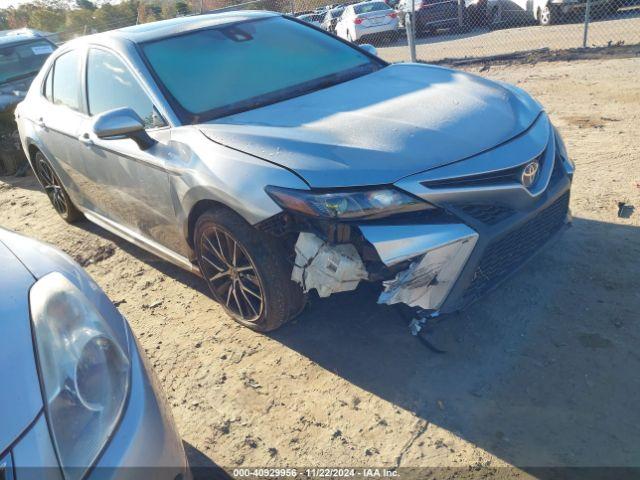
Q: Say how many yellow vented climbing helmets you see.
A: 0